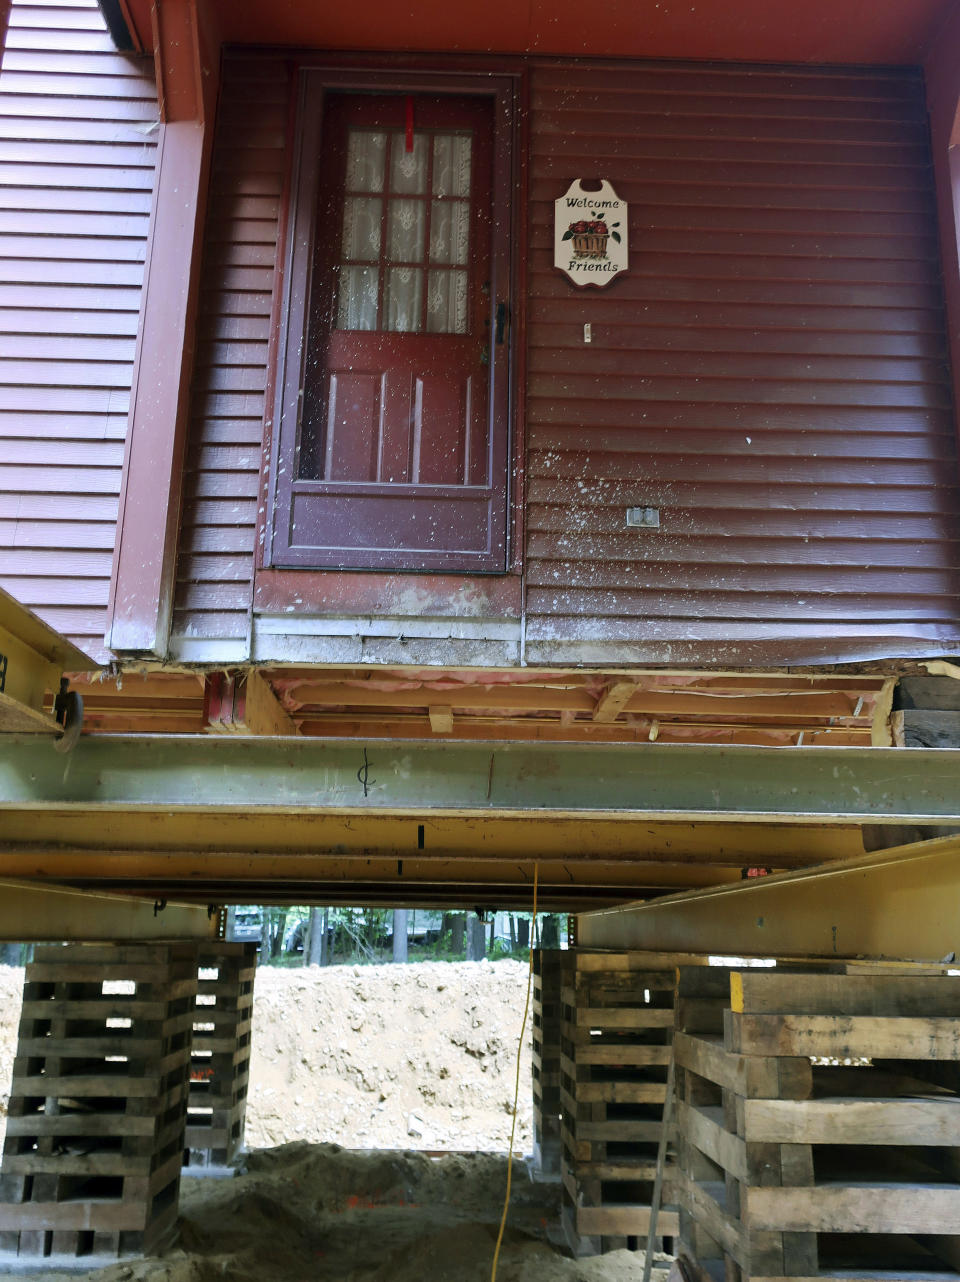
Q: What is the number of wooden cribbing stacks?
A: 5